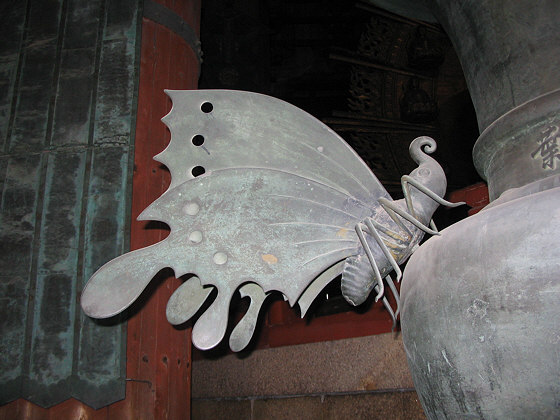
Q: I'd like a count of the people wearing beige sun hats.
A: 0